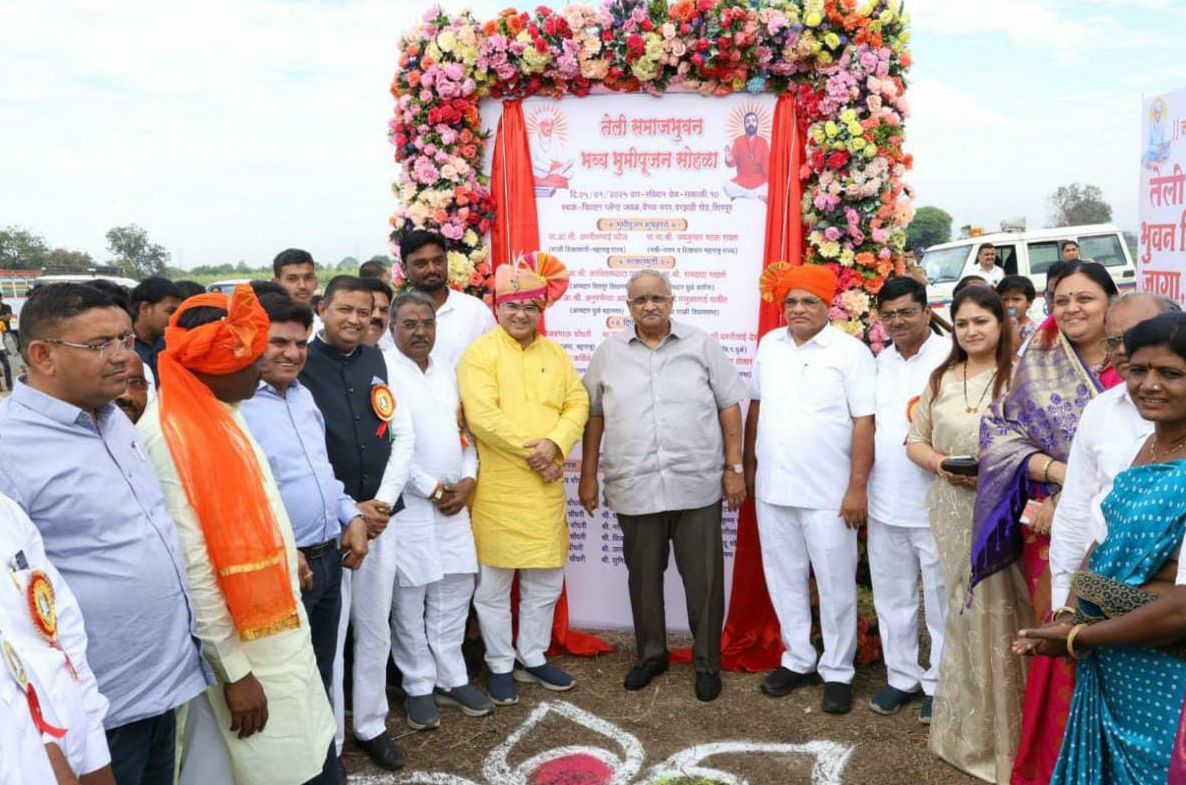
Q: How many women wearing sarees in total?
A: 3